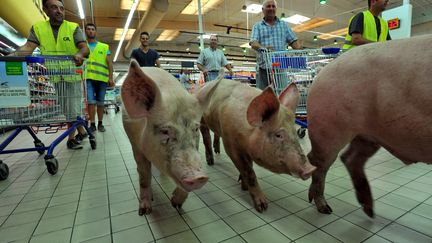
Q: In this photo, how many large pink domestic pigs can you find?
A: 3